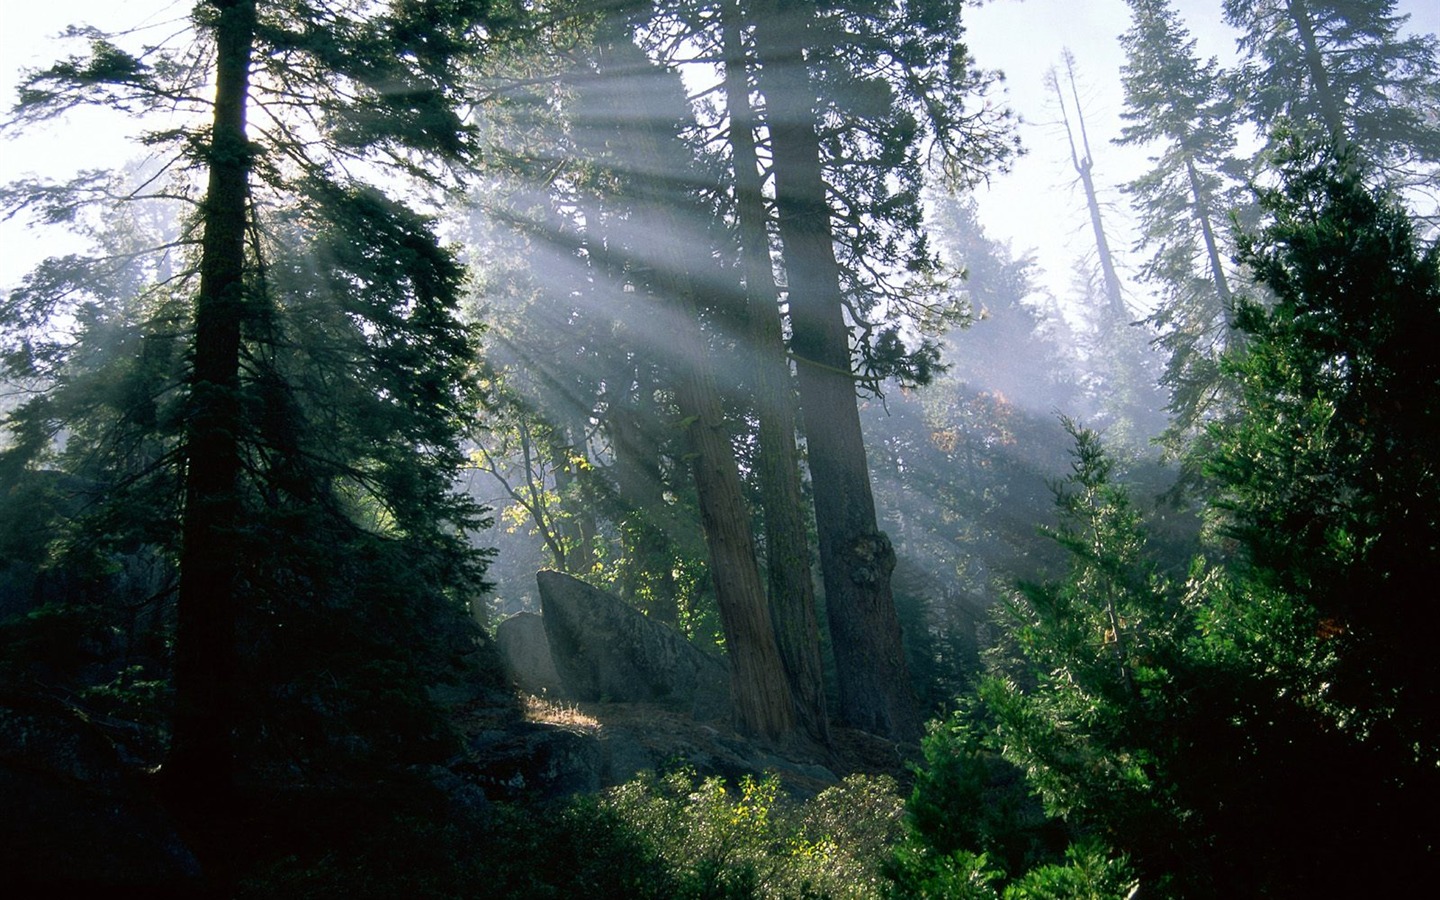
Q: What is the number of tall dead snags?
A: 1